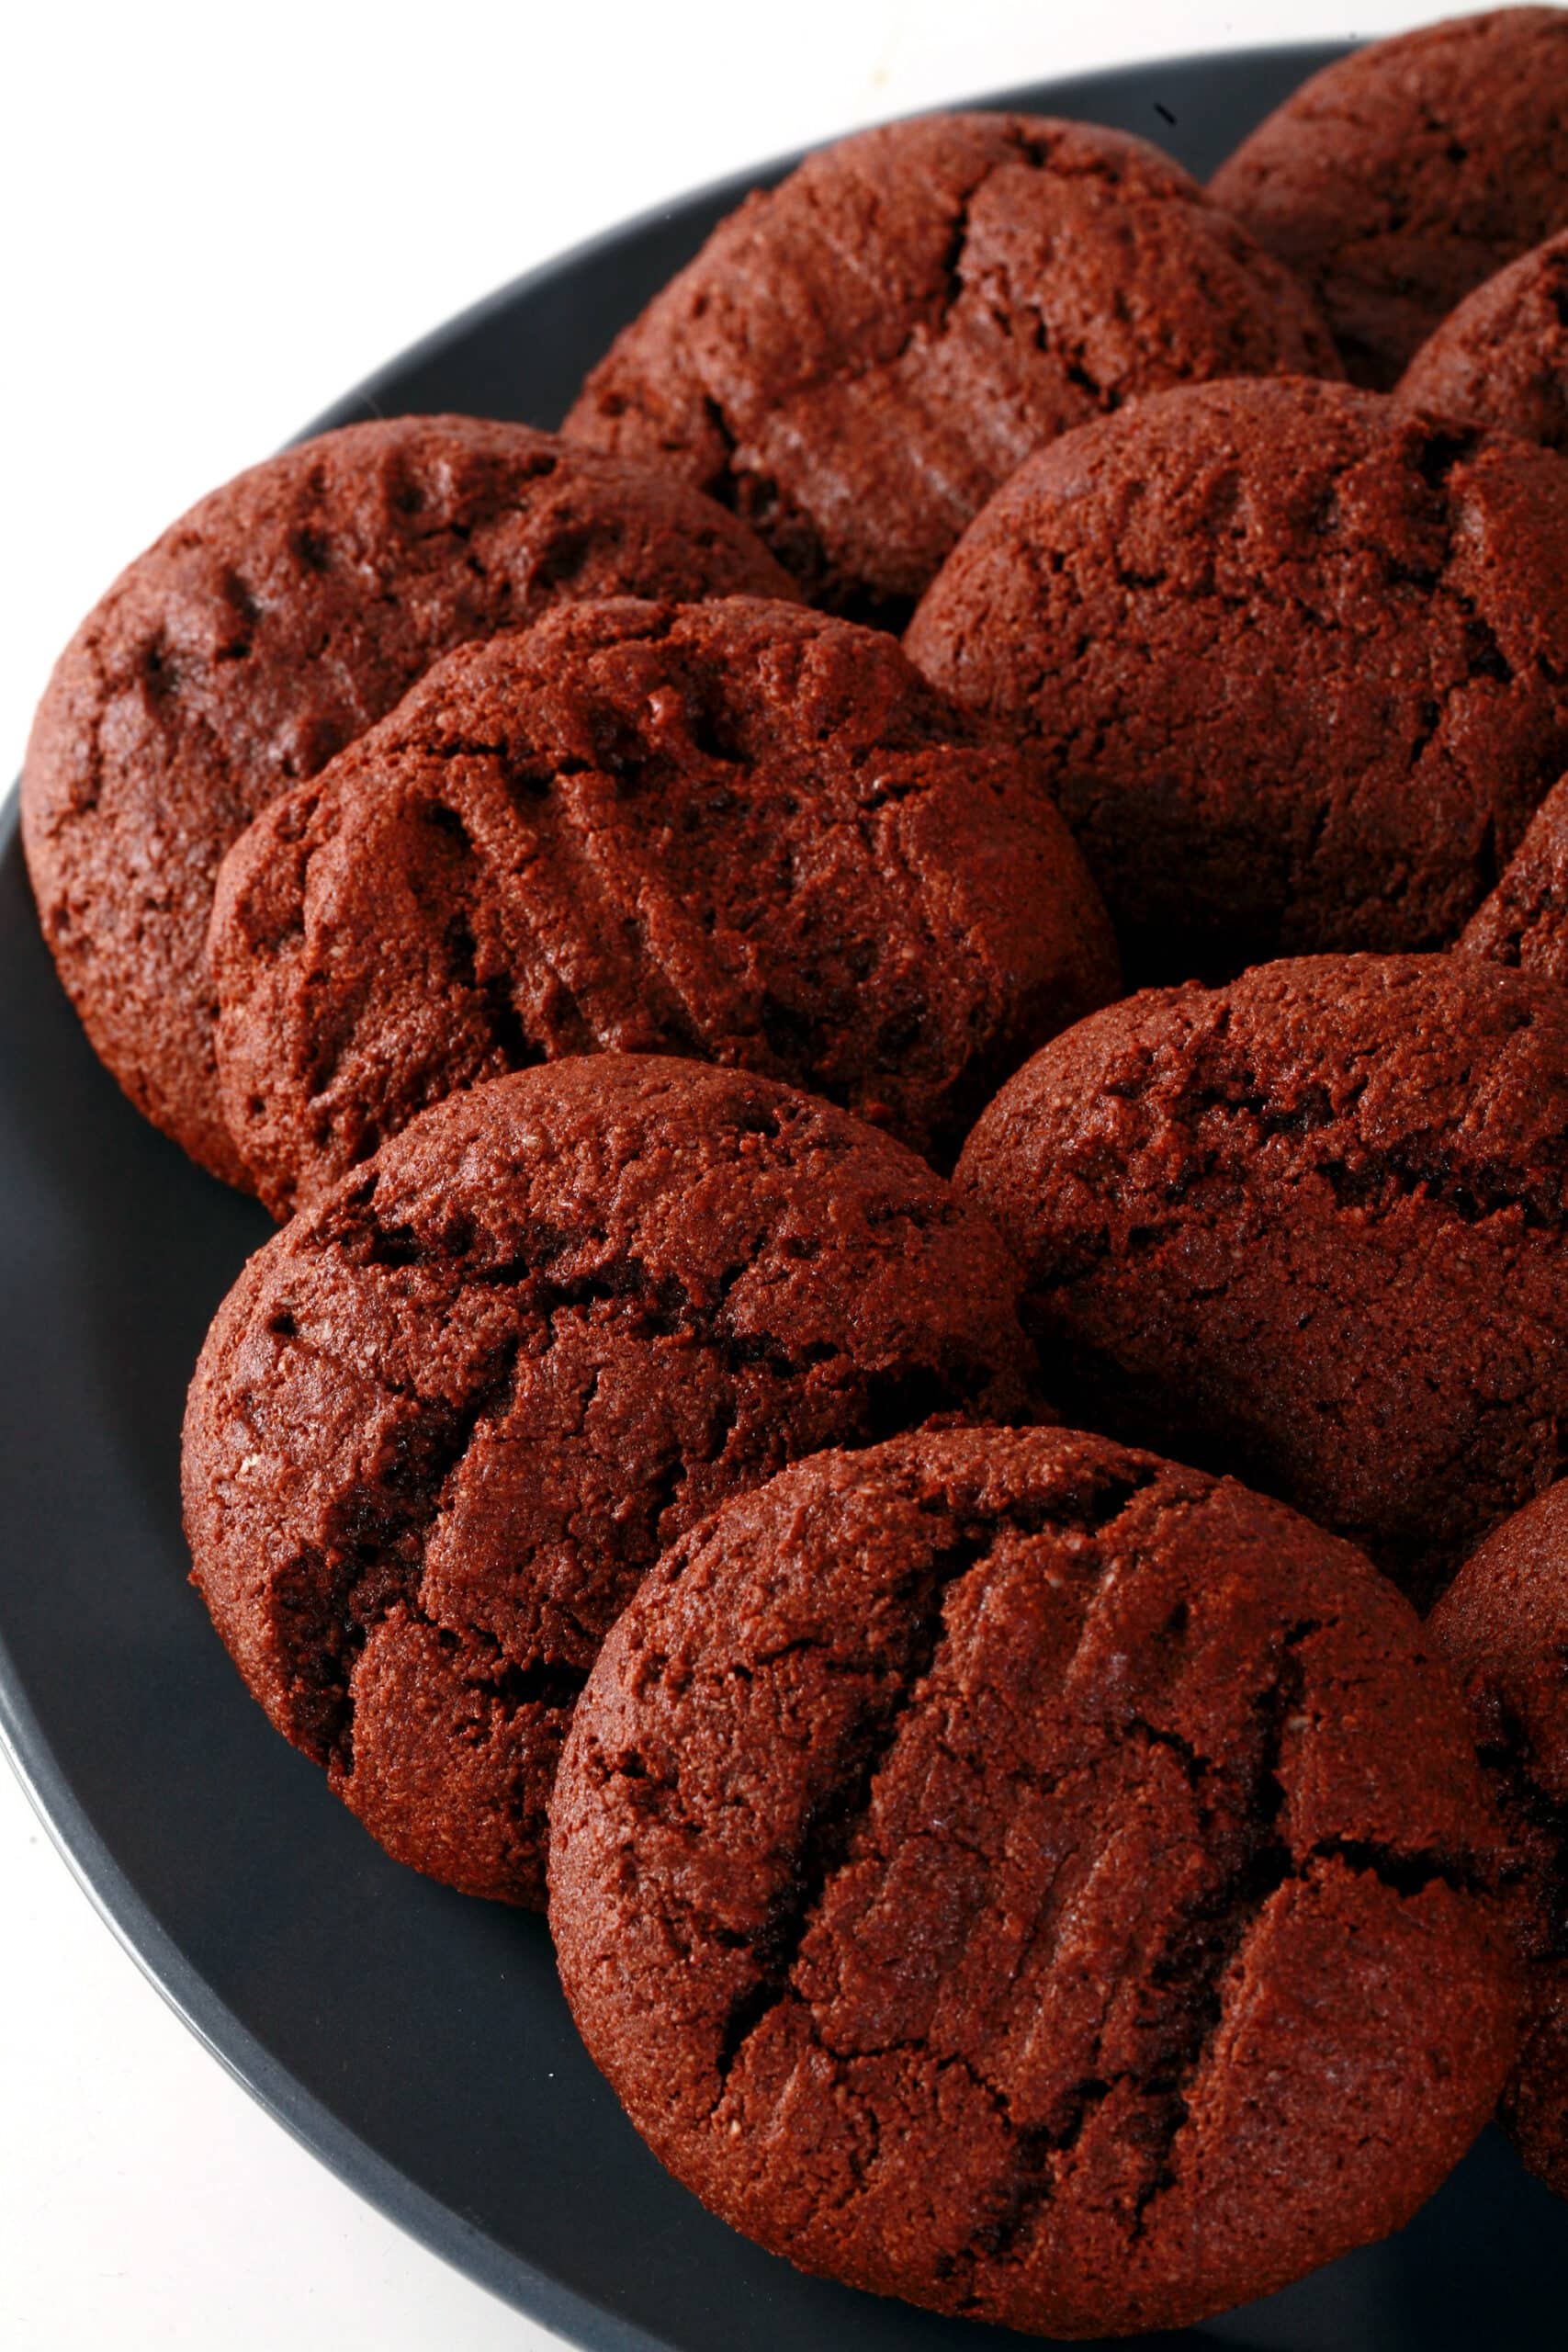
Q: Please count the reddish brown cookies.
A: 11